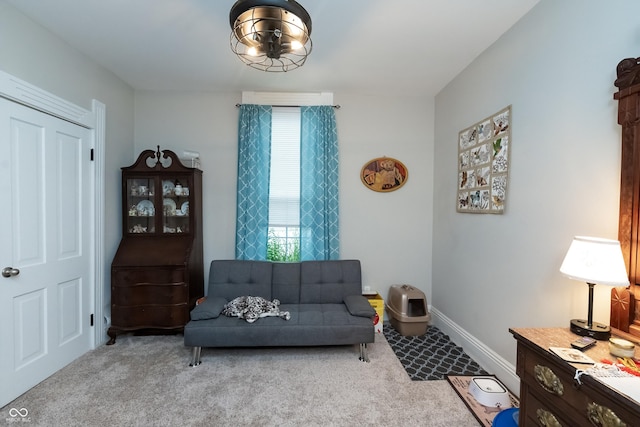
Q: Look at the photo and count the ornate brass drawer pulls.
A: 3